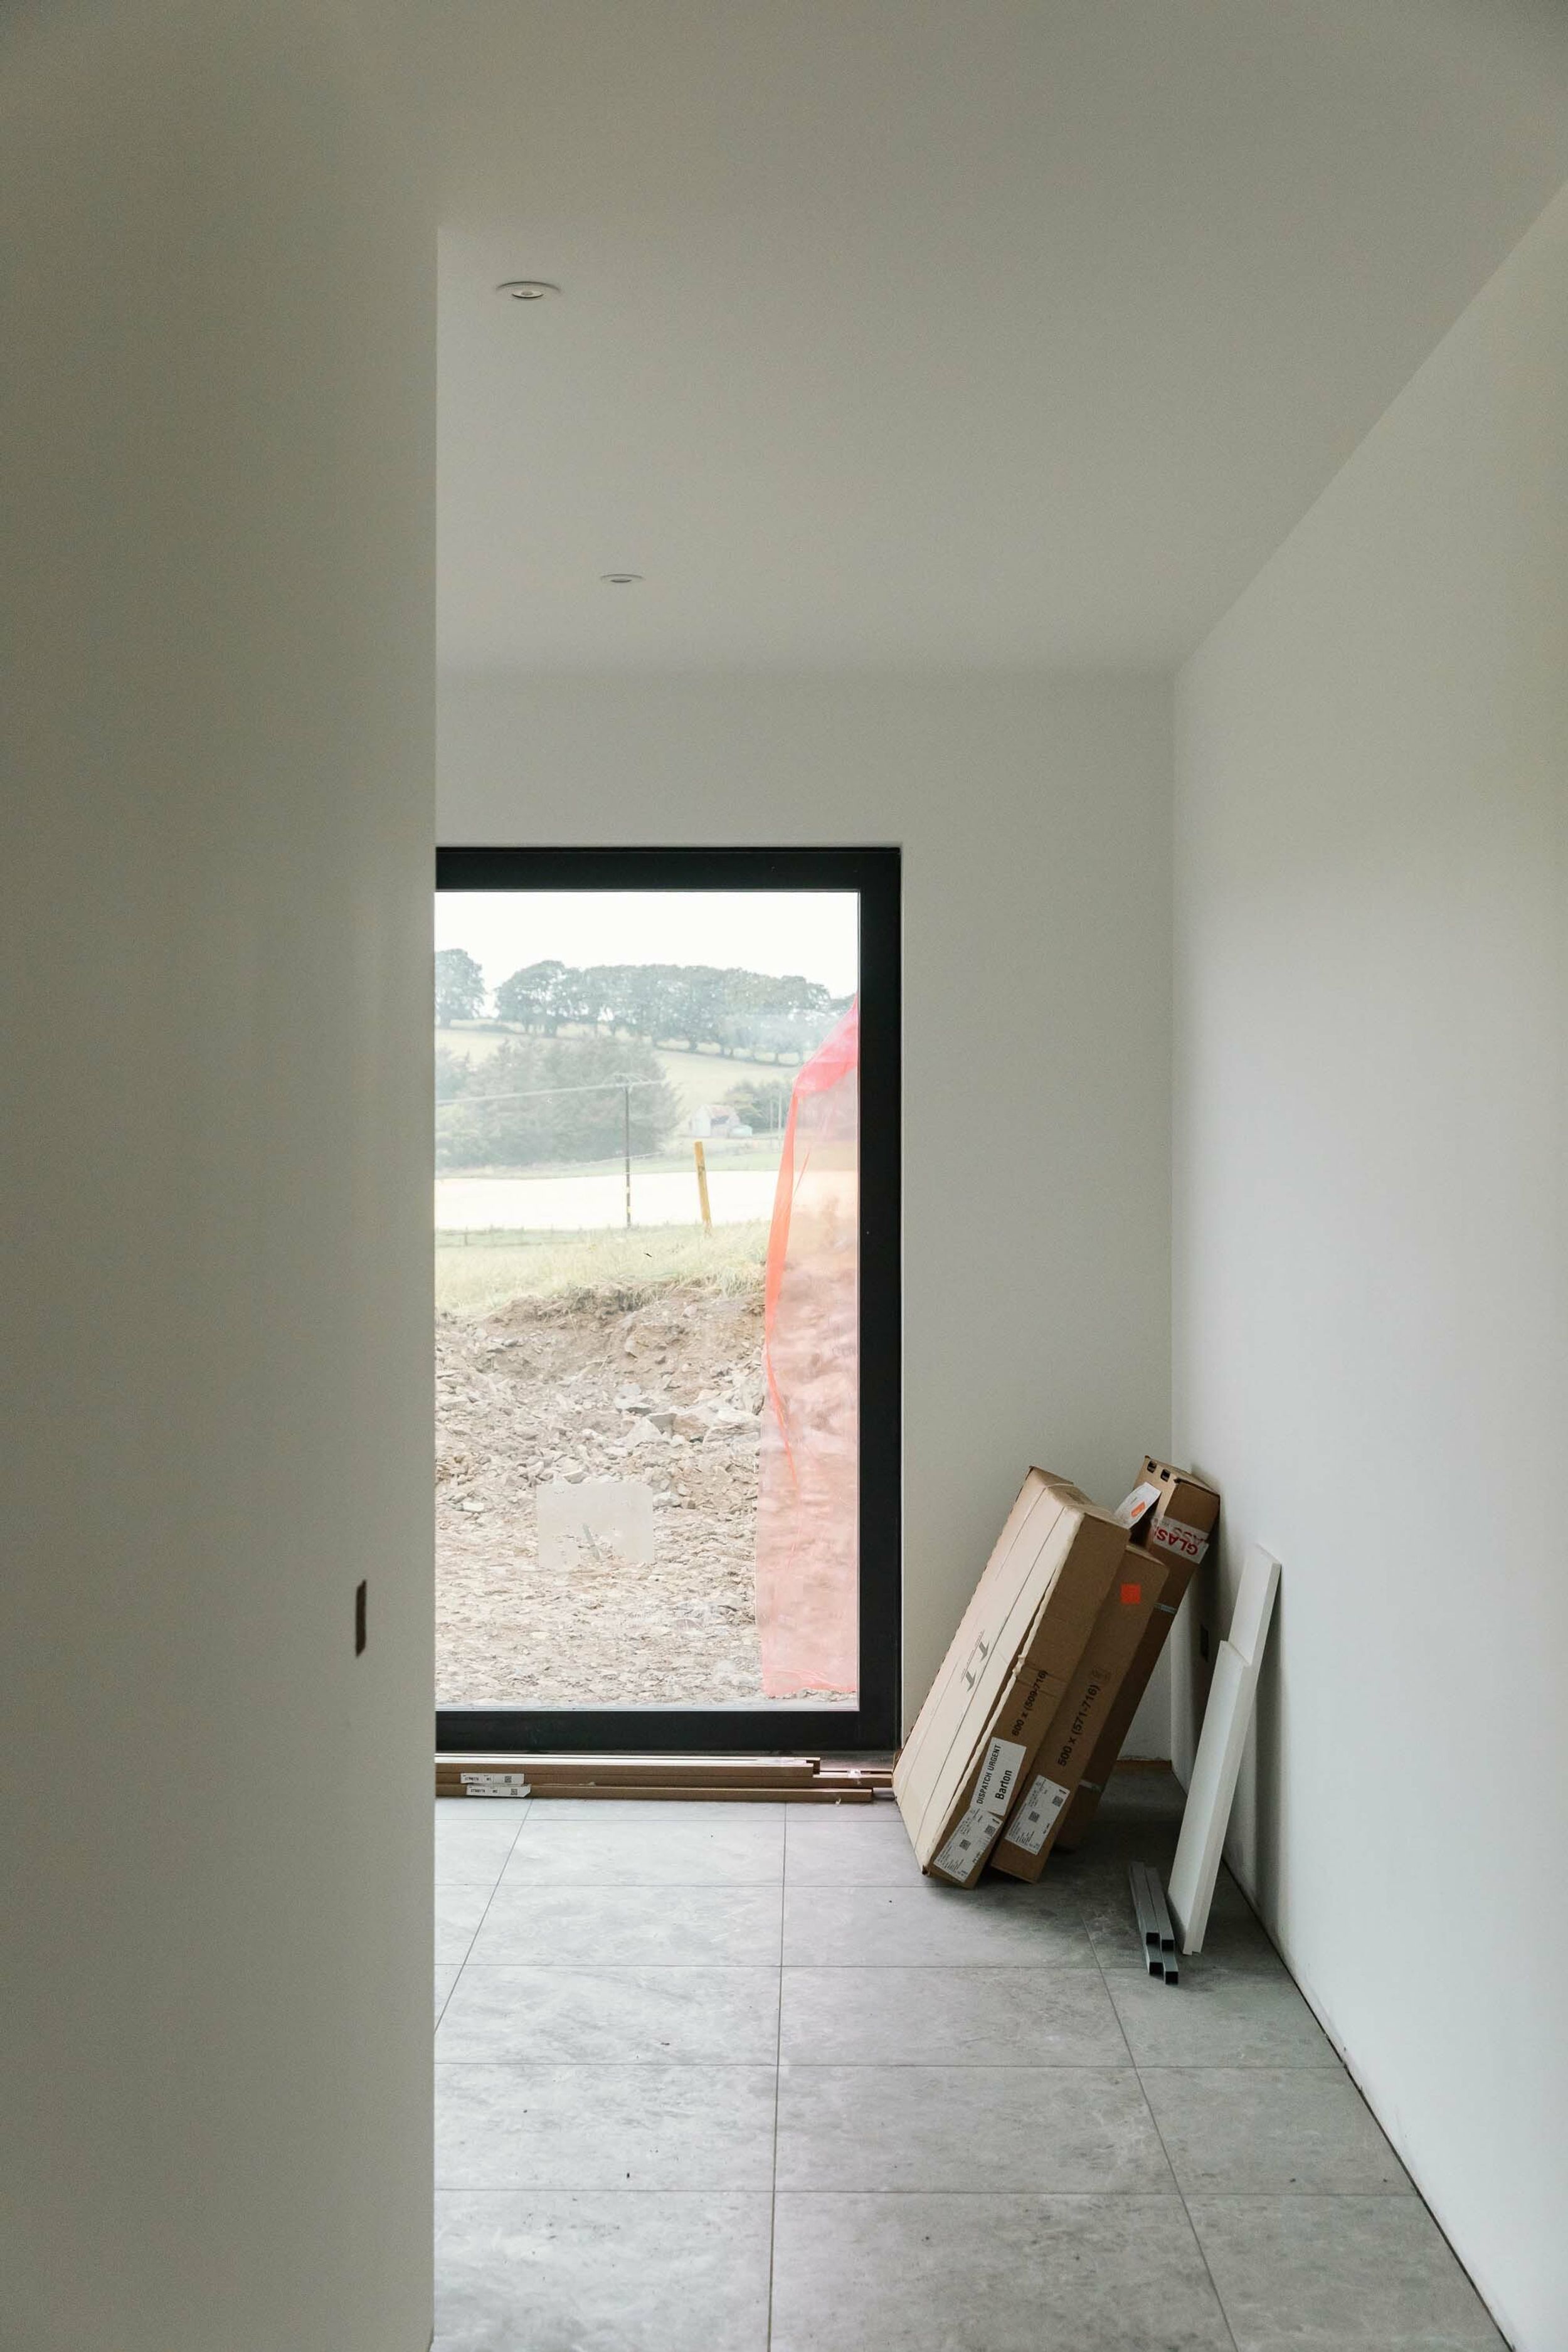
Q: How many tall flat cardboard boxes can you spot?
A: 3